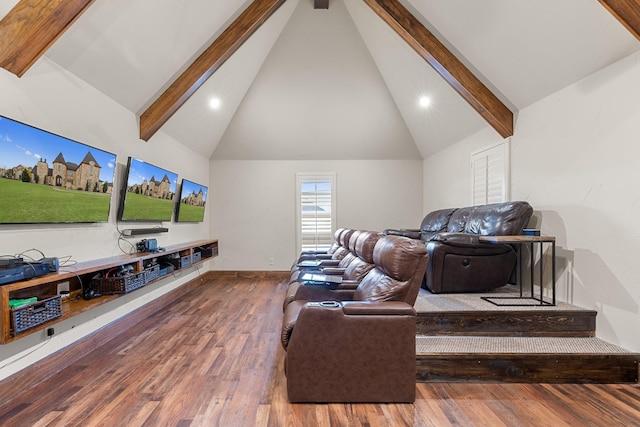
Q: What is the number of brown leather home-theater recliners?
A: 5